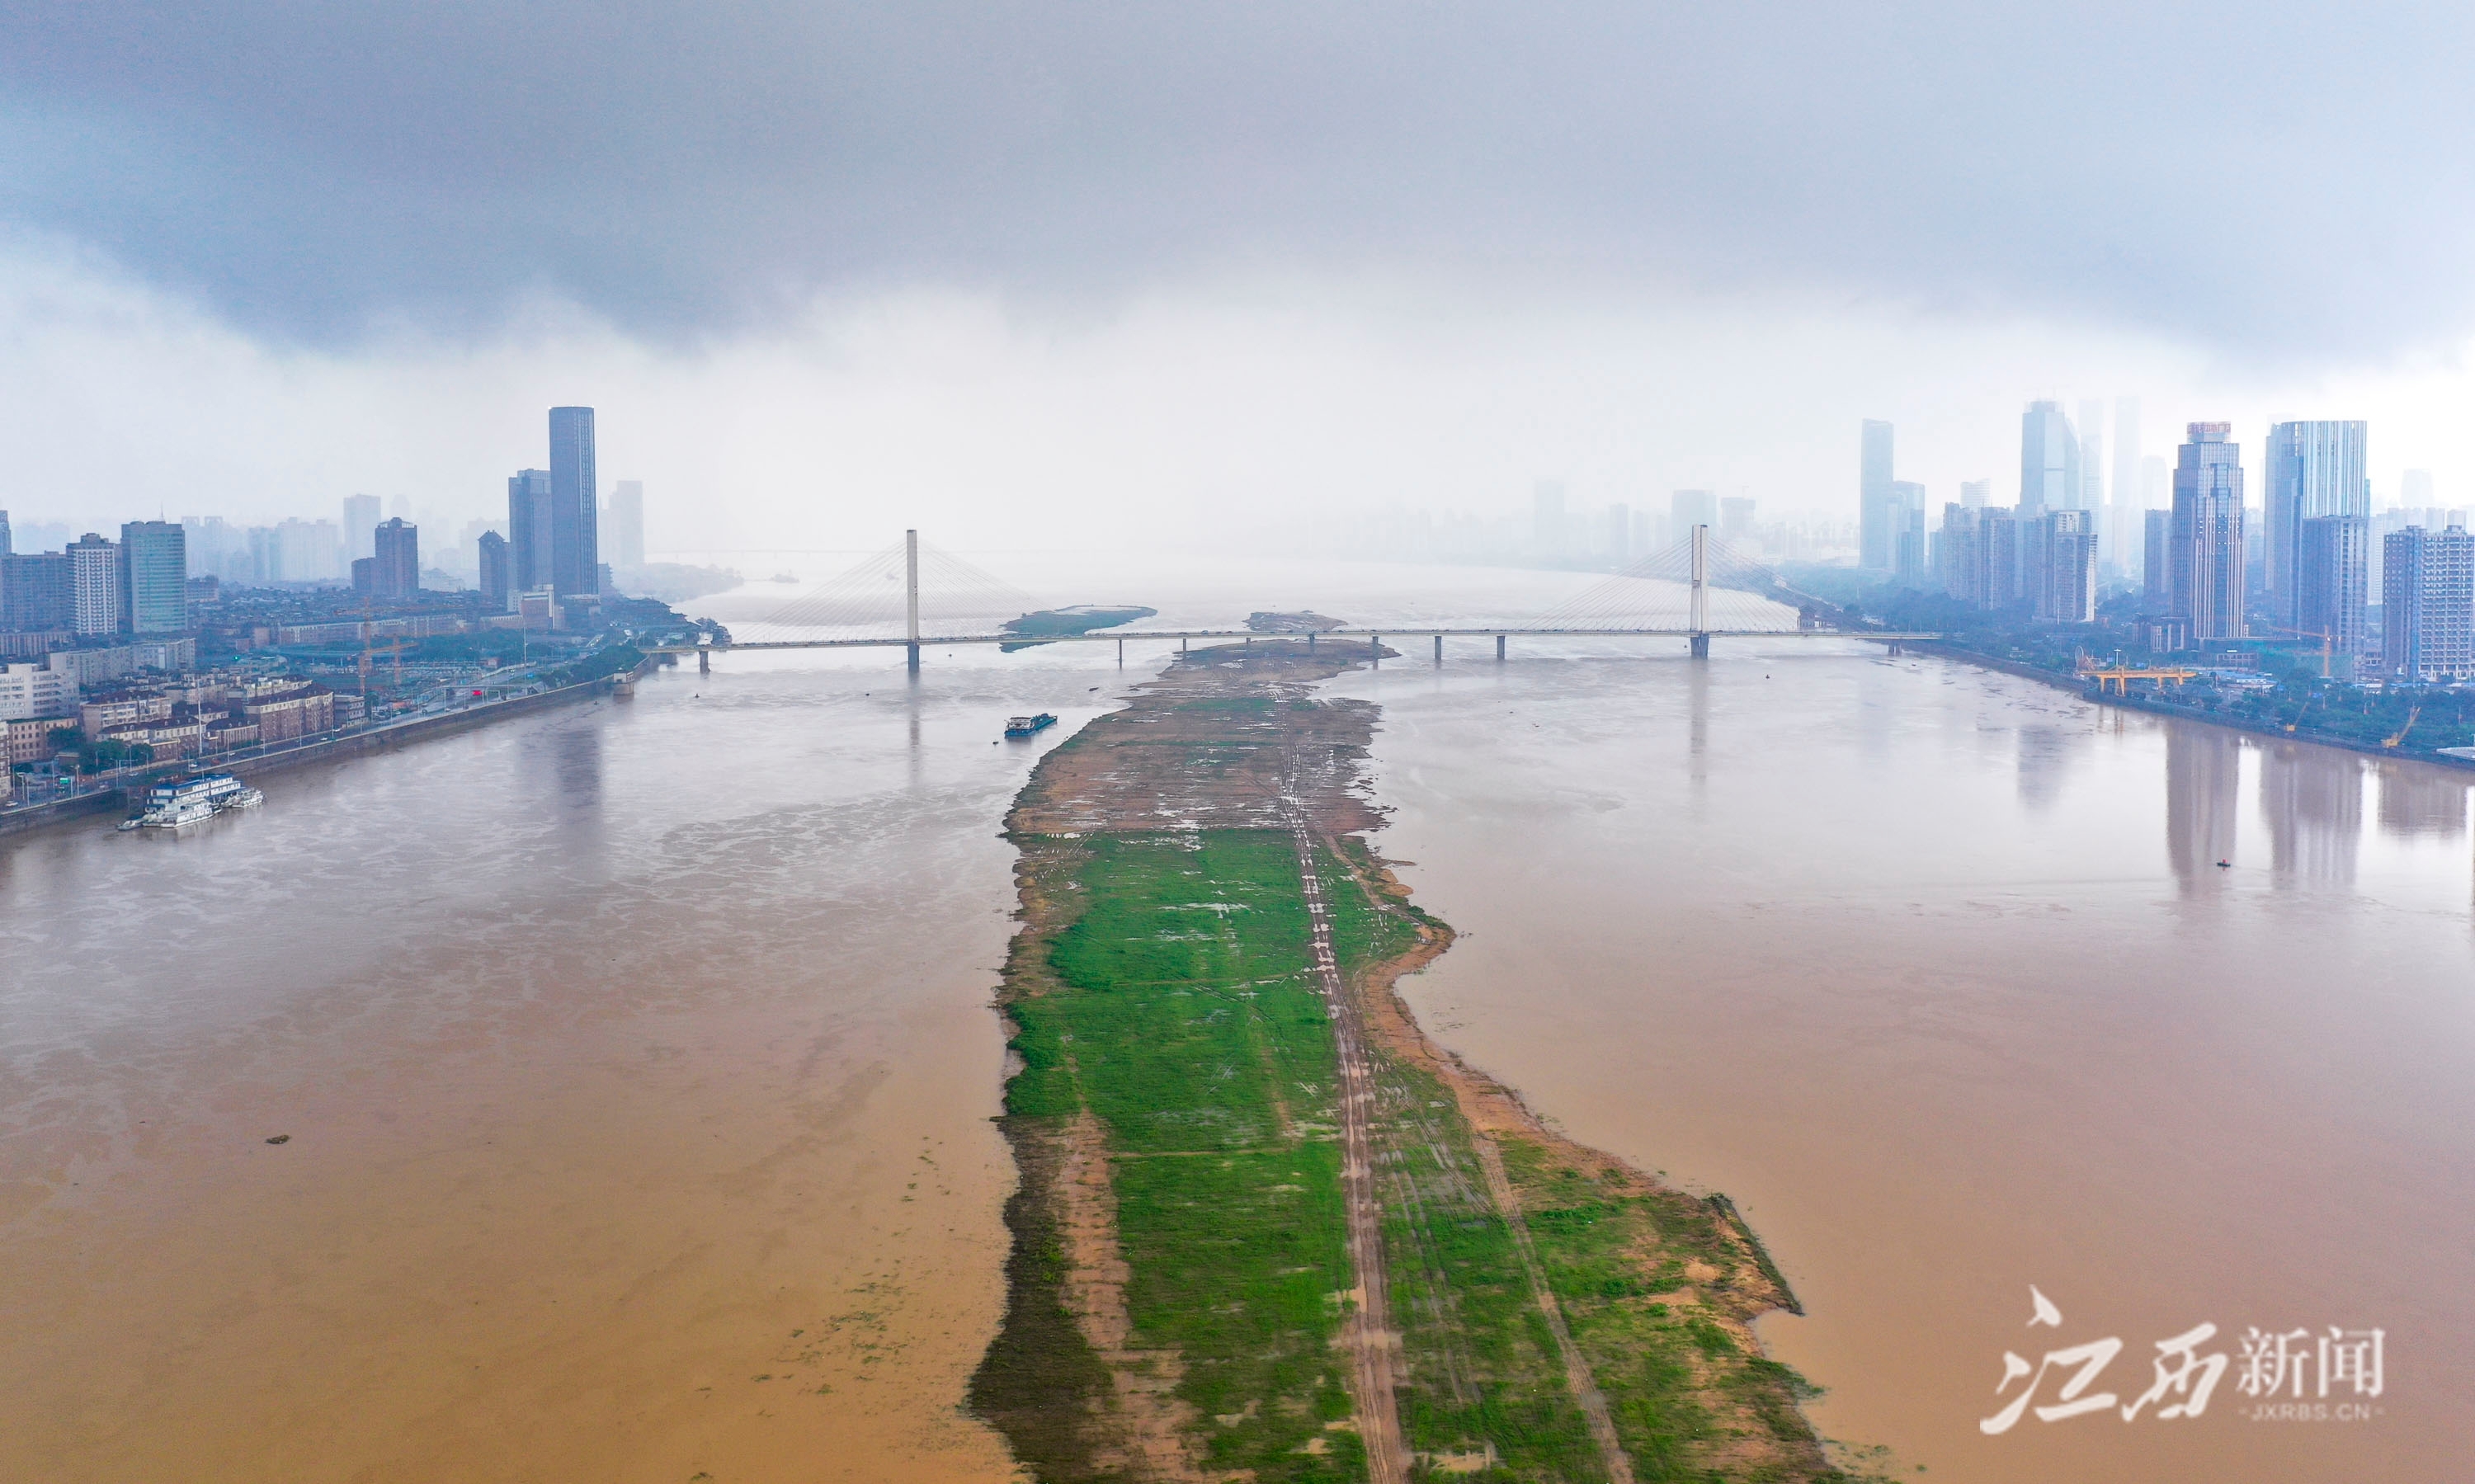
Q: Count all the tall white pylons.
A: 2